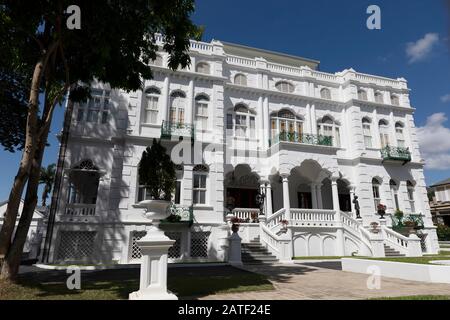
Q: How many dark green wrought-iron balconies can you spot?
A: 5